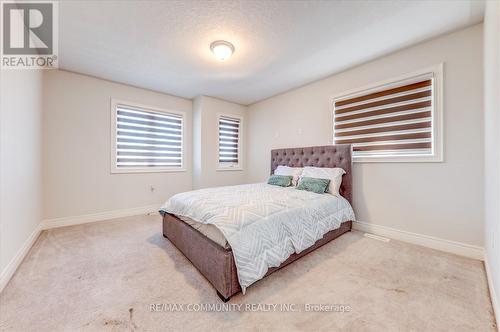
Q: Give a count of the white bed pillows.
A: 2